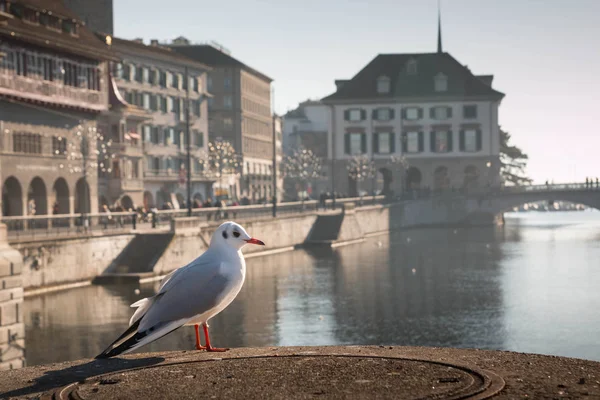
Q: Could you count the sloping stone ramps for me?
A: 2